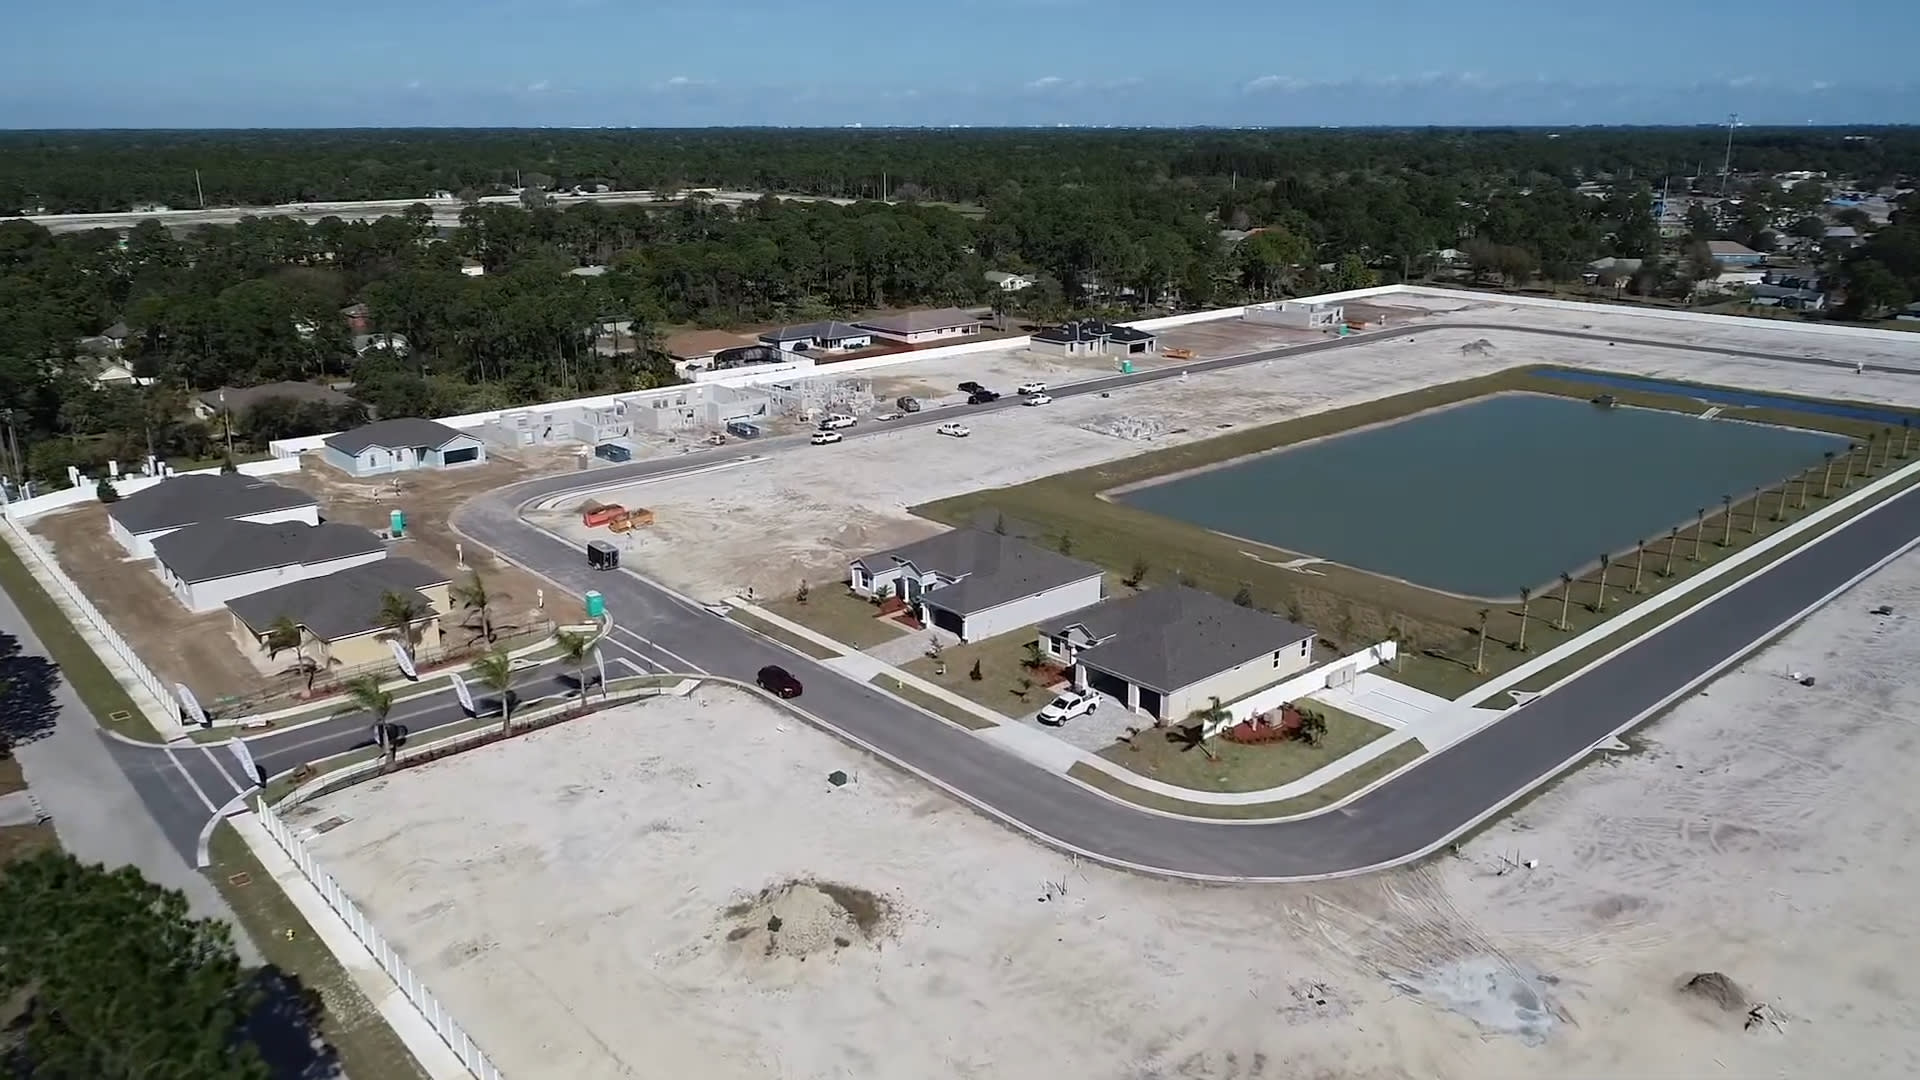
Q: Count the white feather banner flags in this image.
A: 5